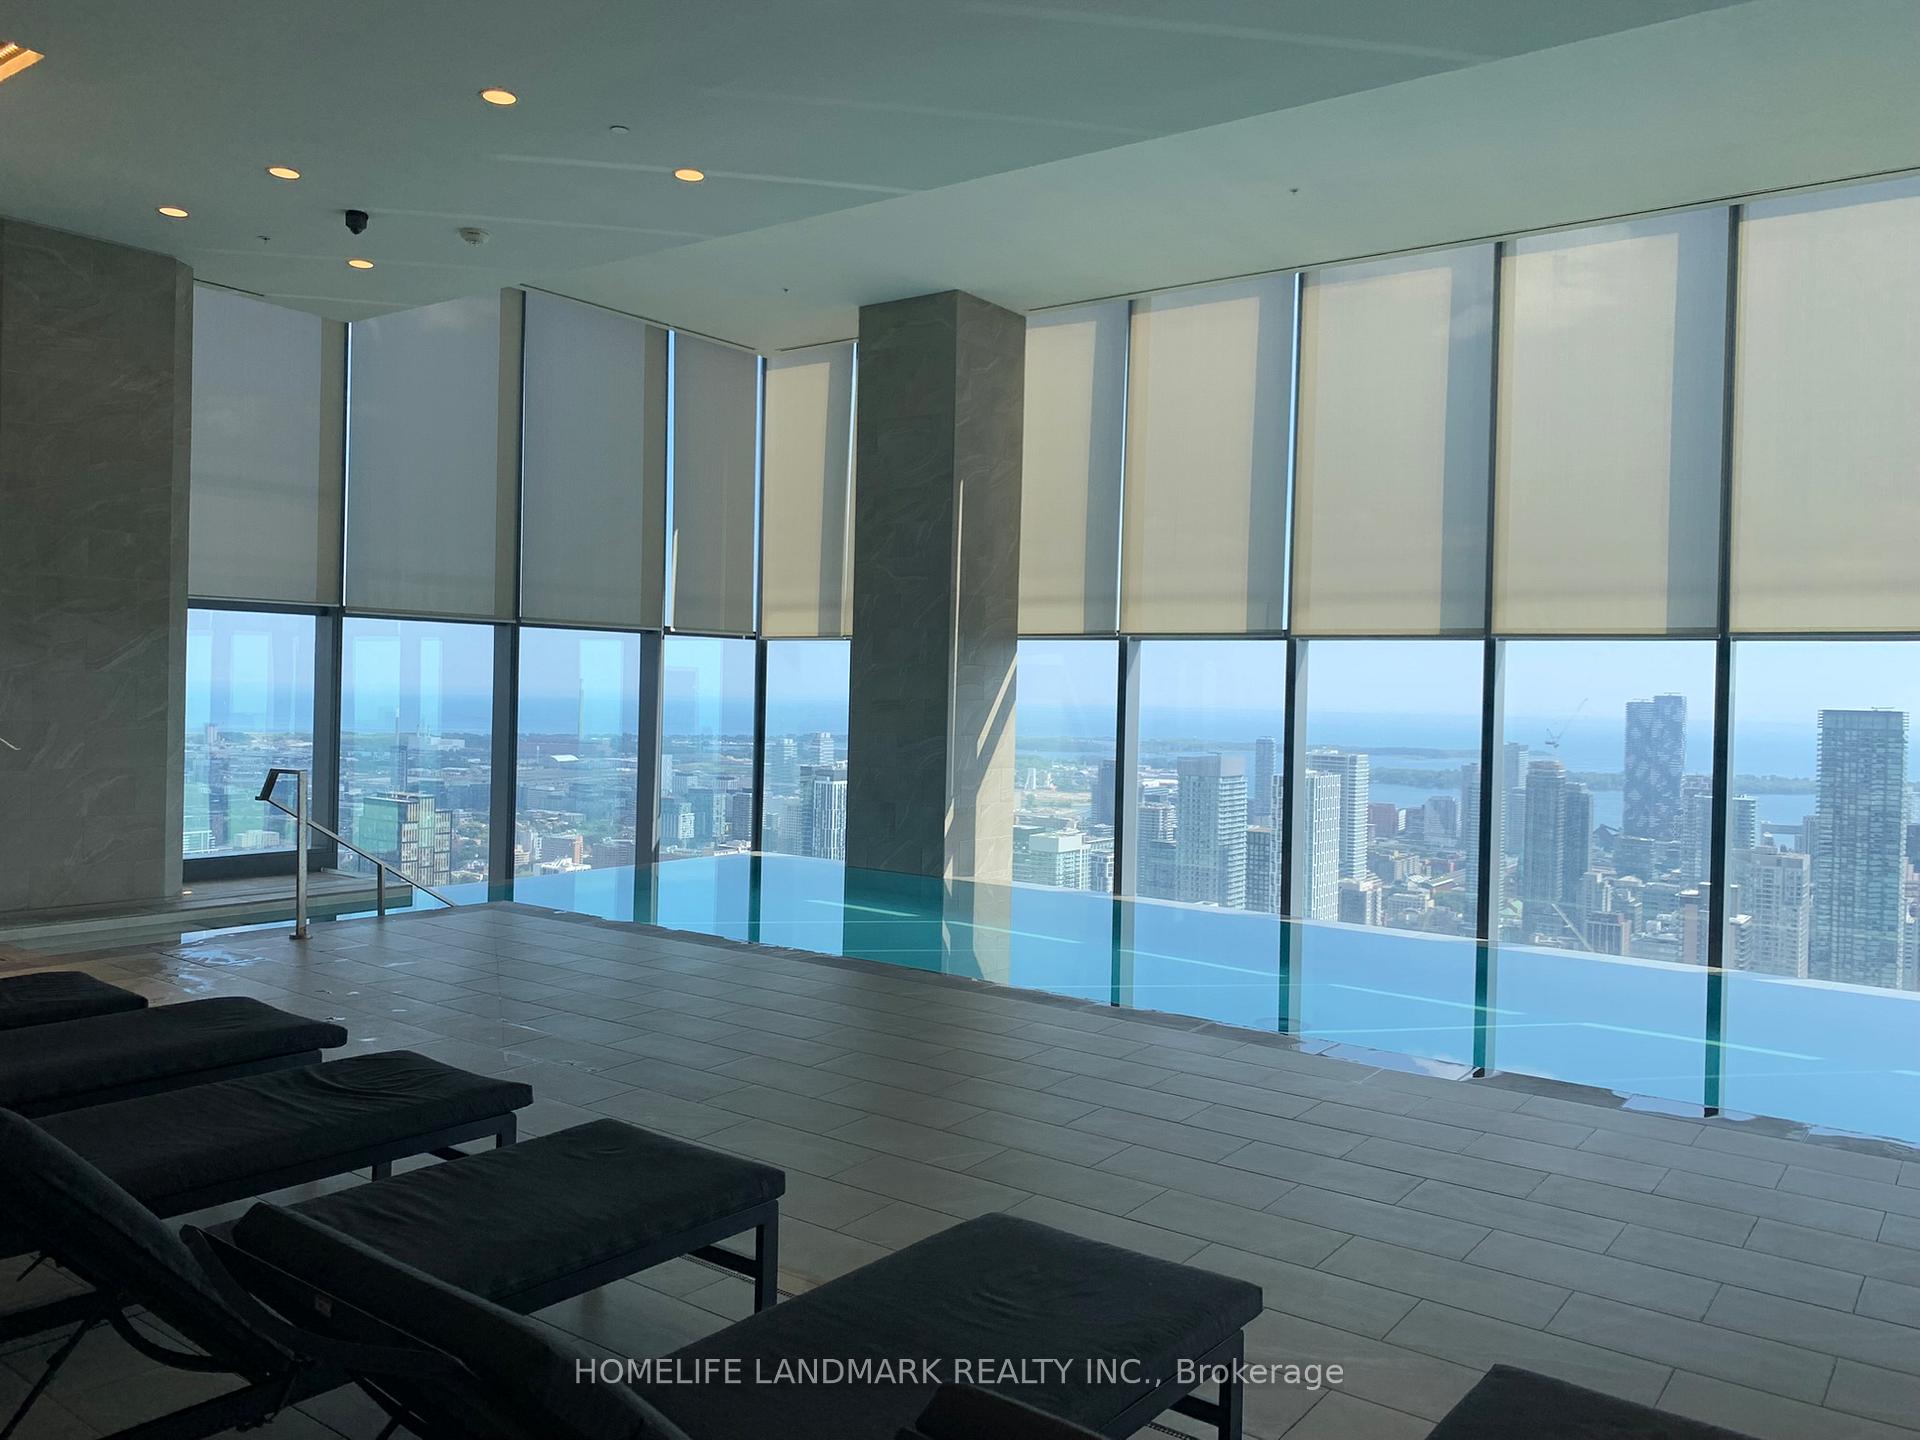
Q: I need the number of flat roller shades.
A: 10